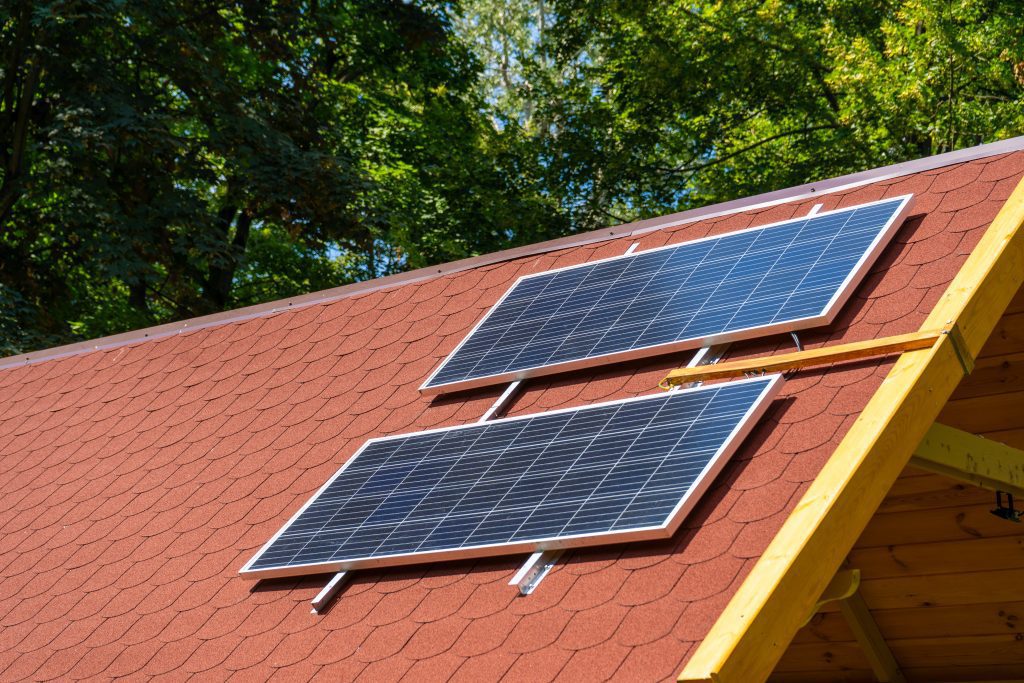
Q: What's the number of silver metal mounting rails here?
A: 2